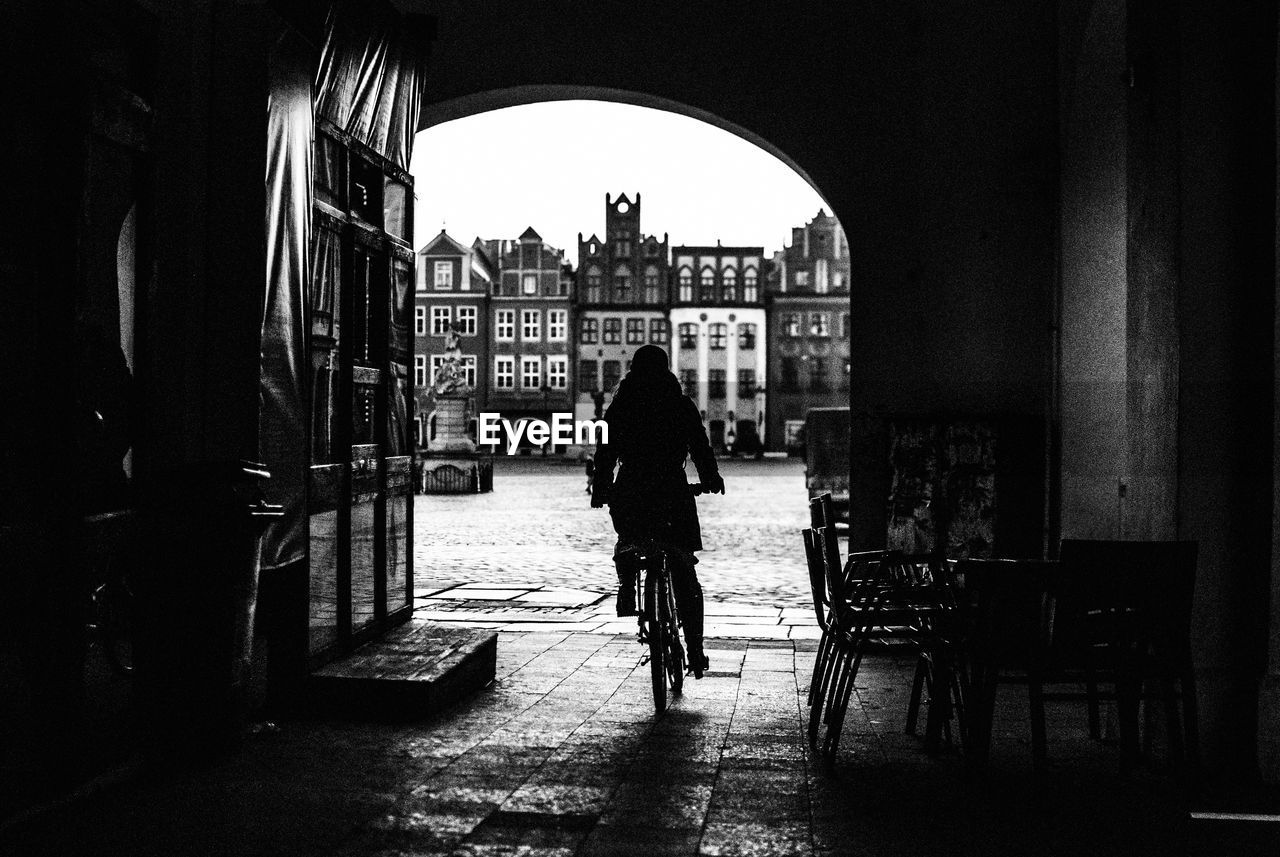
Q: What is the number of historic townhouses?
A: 5